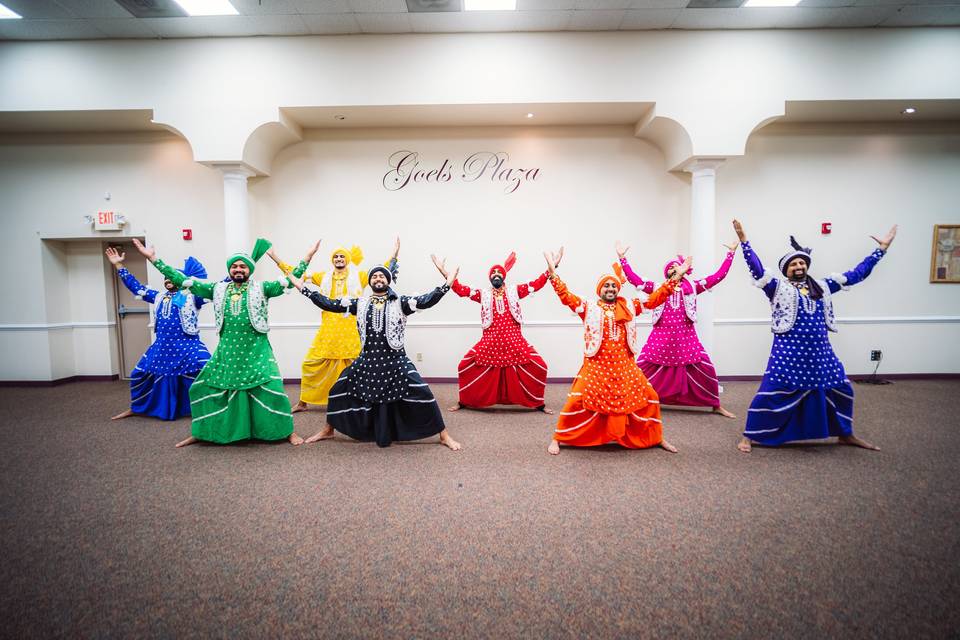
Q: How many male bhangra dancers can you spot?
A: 8